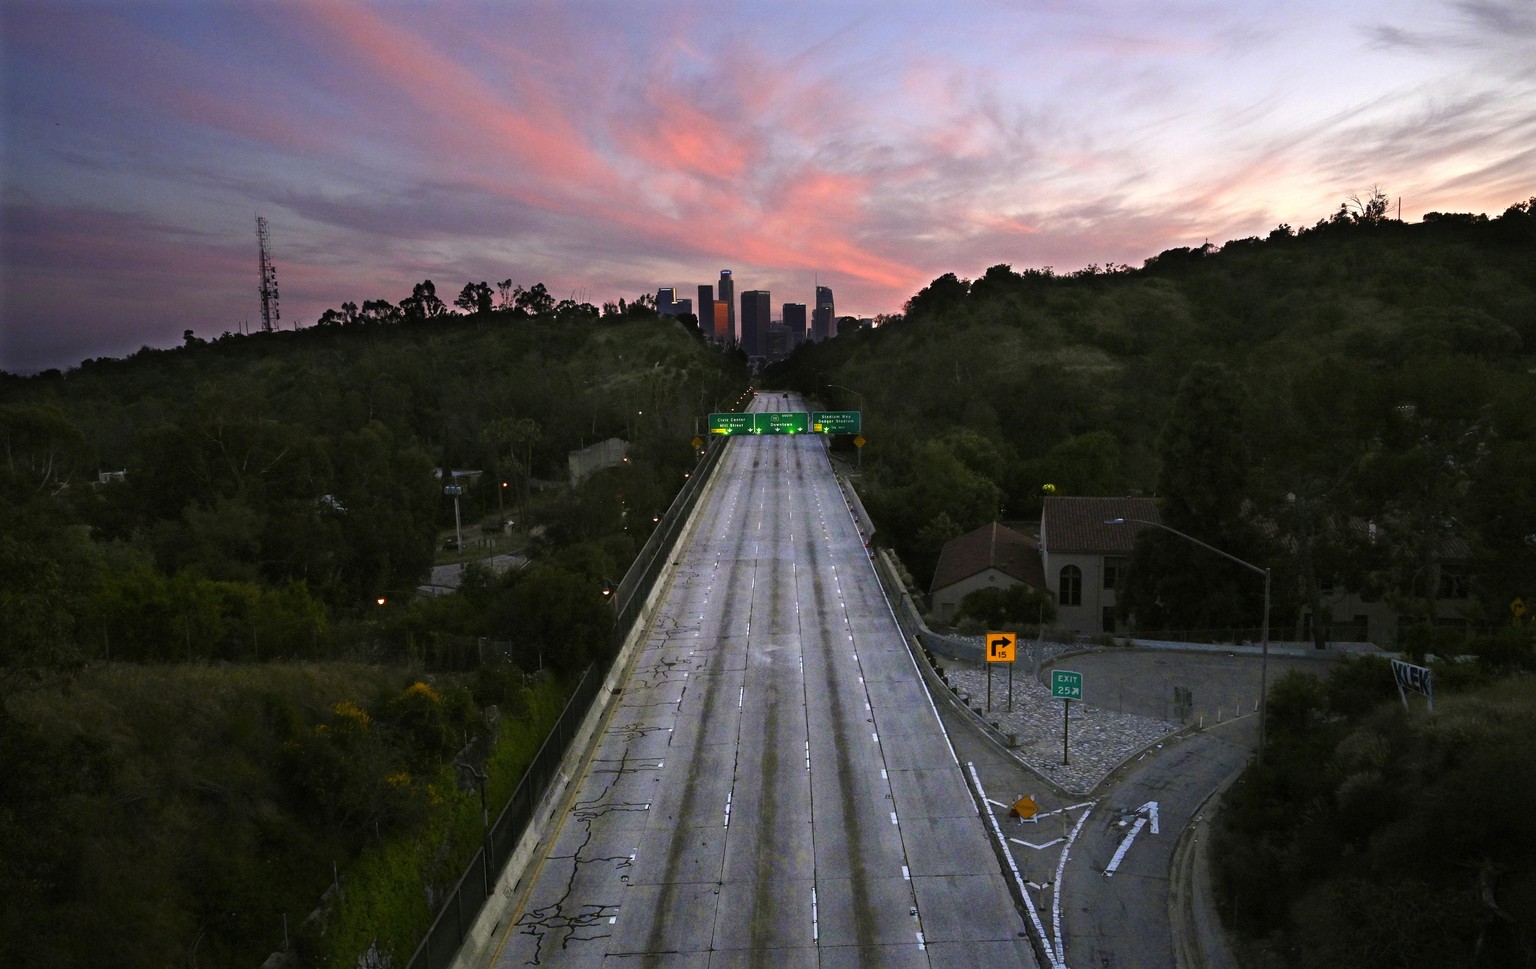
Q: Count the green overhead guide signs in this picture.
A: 3